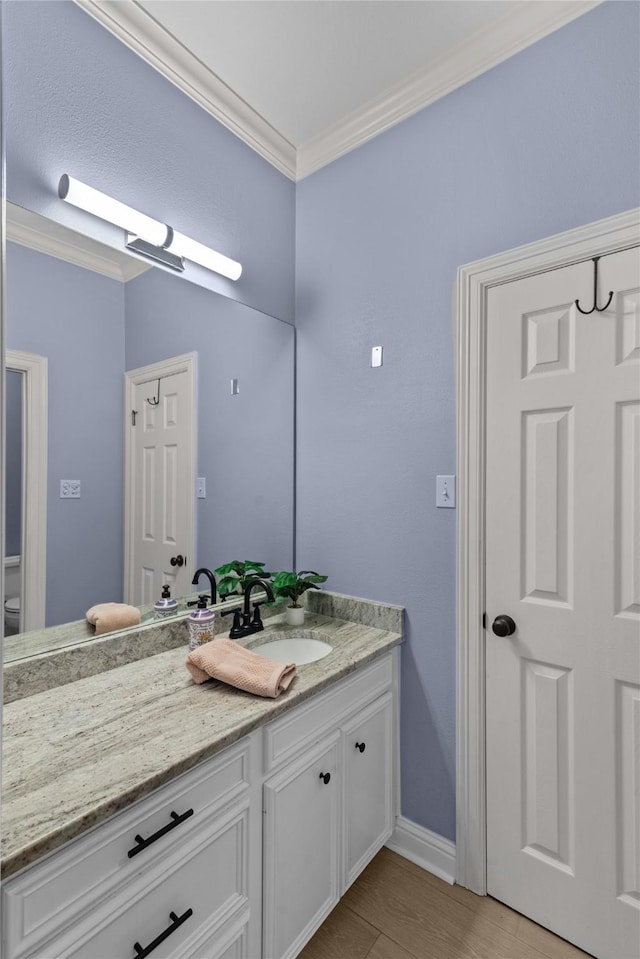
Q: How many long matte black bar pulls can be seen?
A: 2